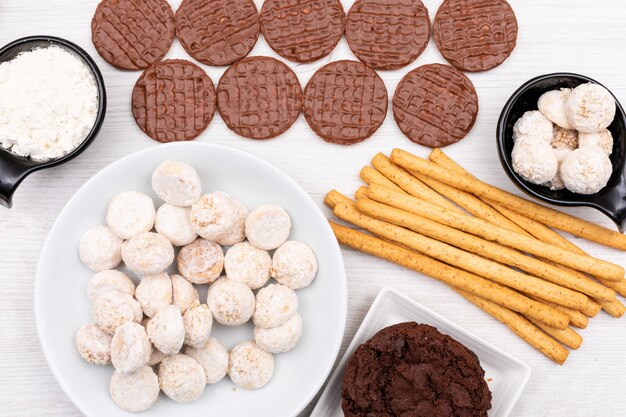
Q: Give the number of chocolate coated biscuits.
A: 9